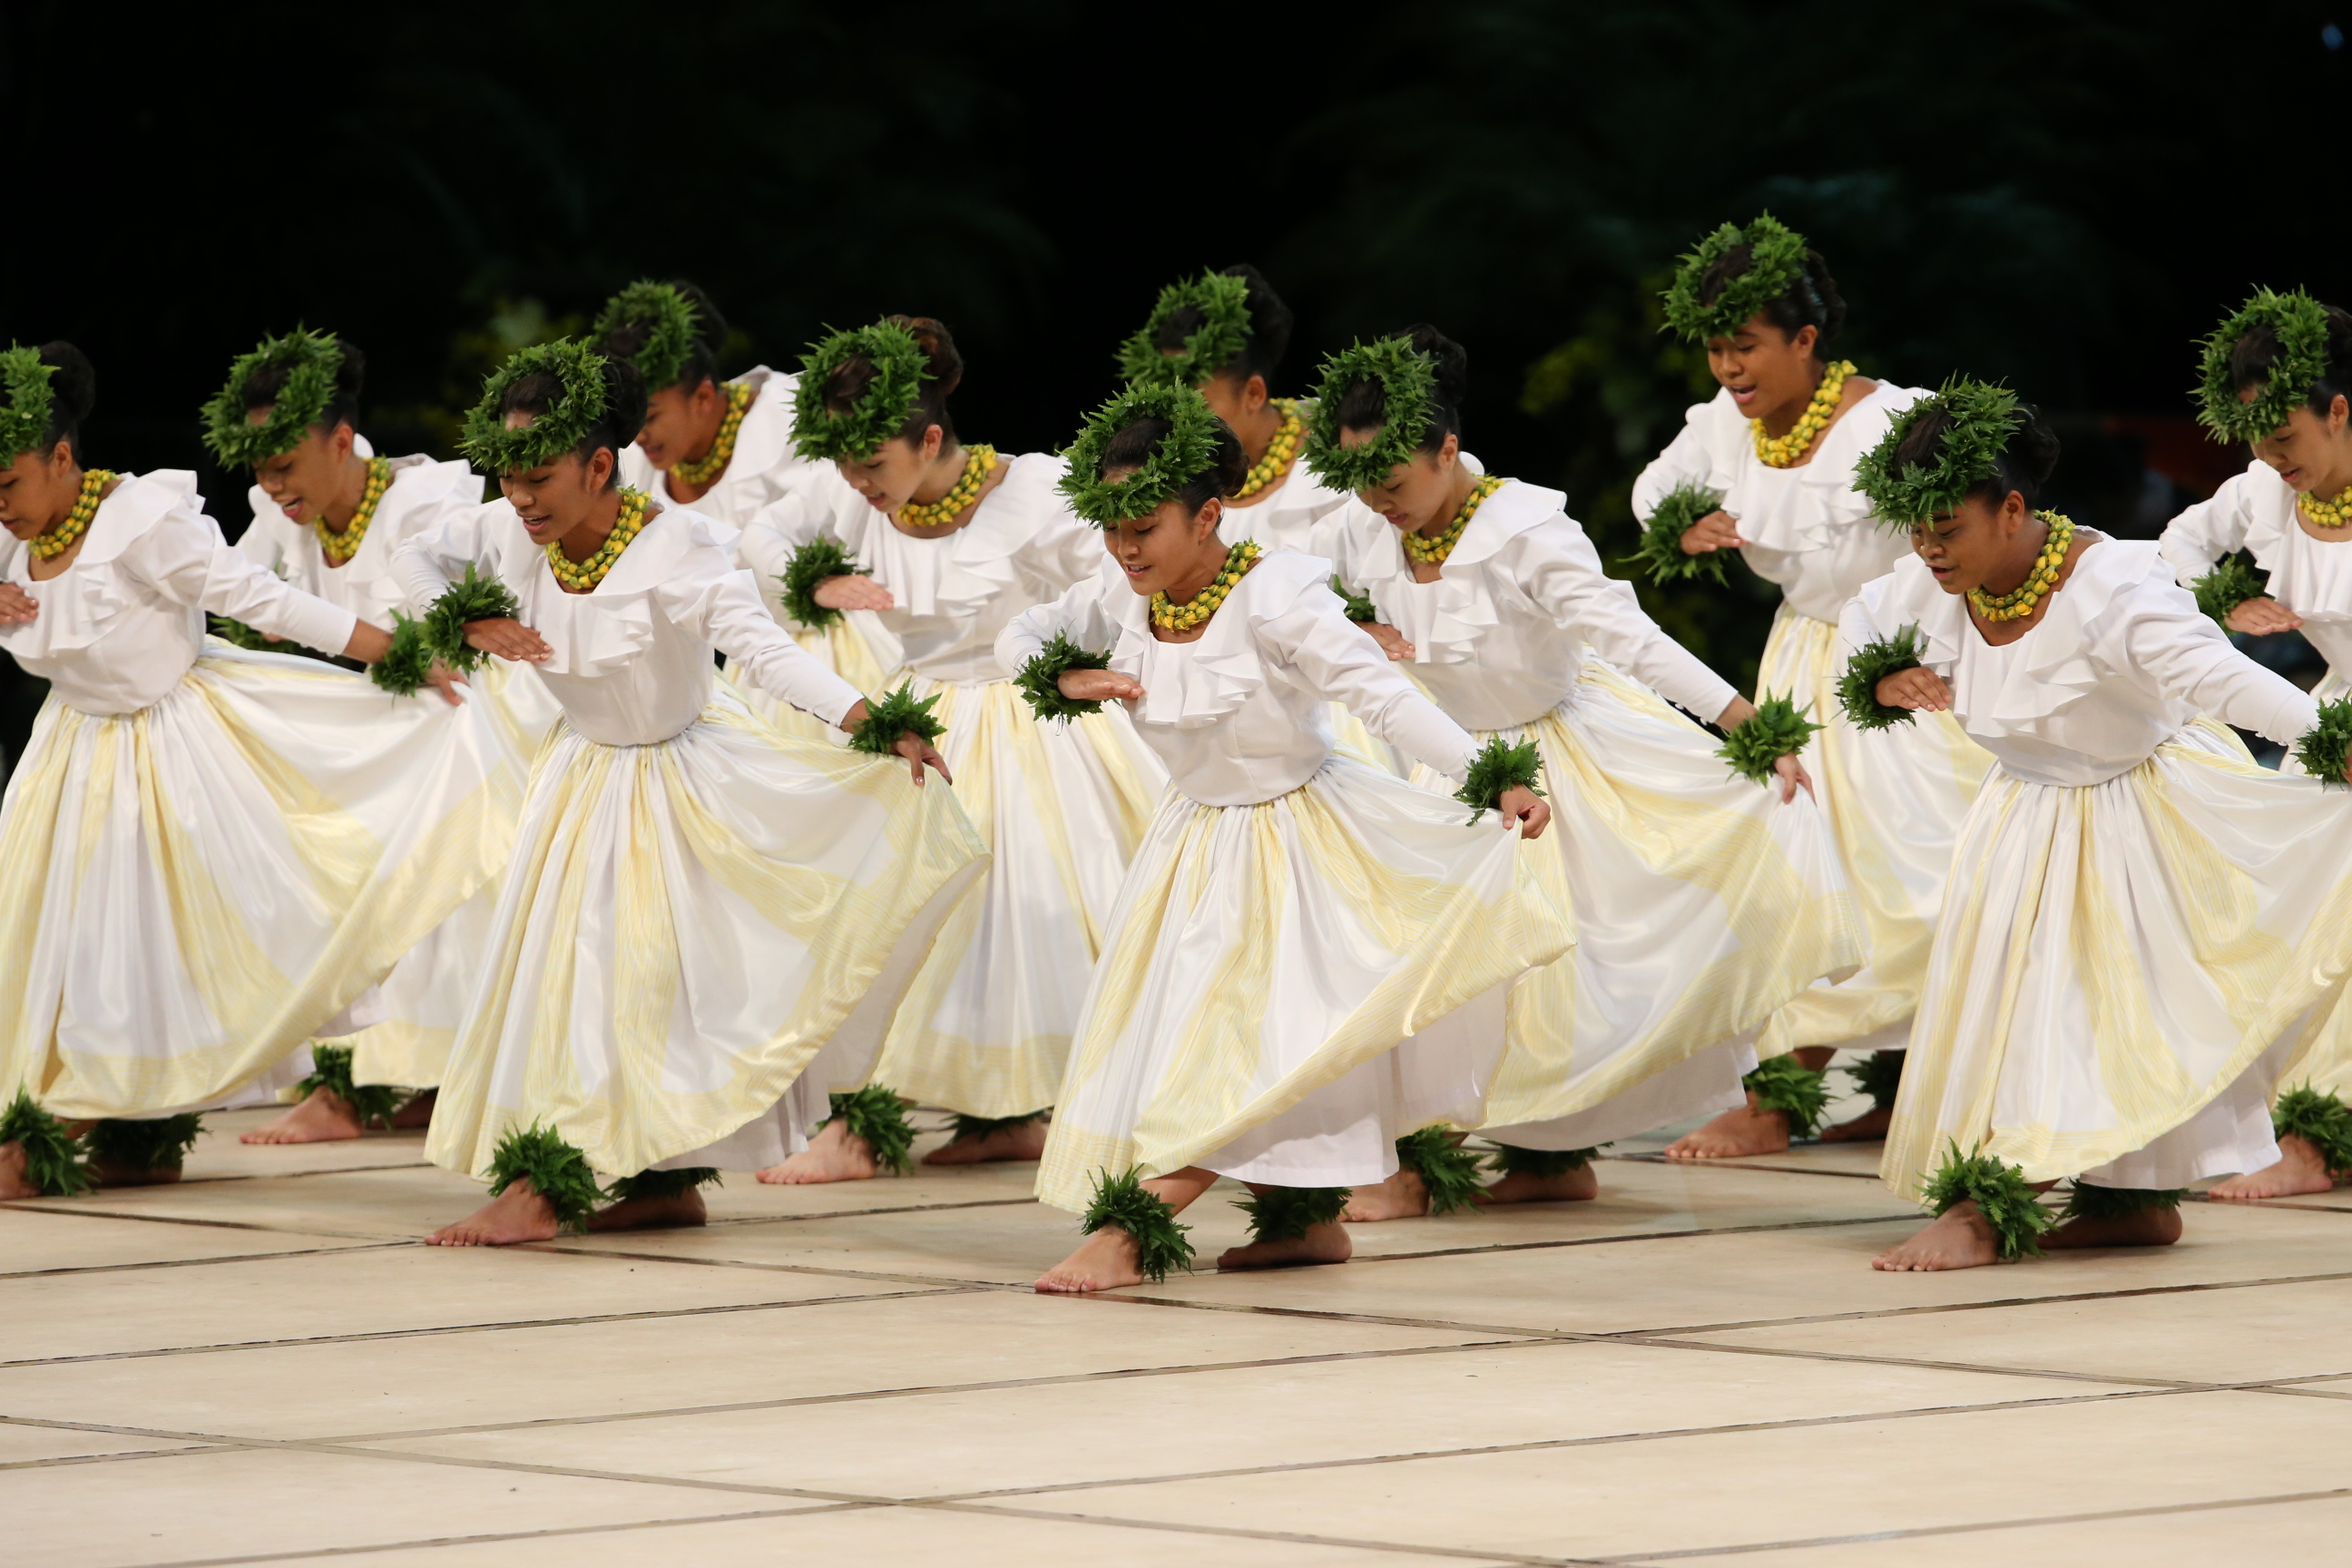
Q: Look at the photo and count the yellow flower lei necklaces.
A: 11